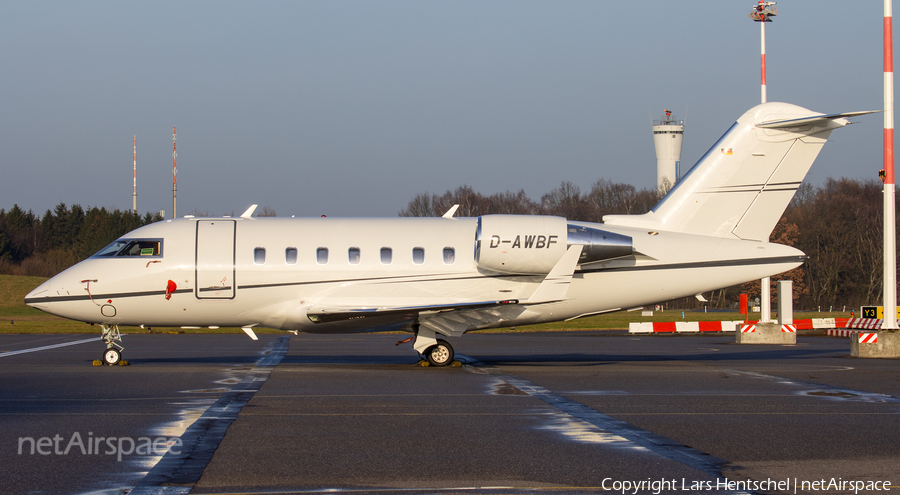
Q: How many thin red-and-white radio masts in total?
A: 2